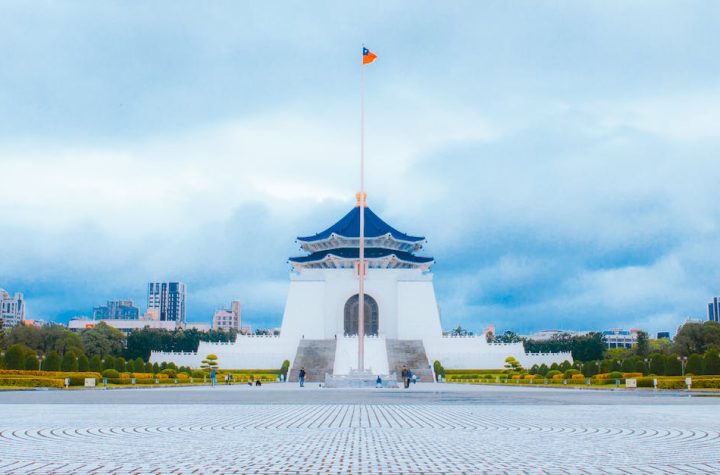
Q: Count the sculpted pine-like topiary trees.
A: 2